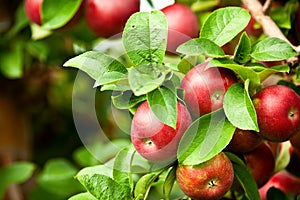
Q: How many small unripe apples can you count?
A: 0